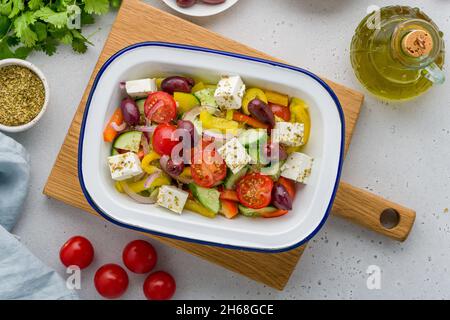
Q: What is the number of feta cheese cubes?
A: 7